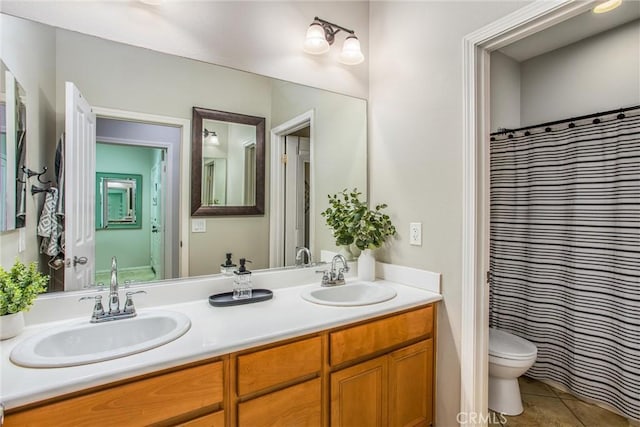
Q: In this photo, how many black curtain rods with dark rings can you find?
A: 1